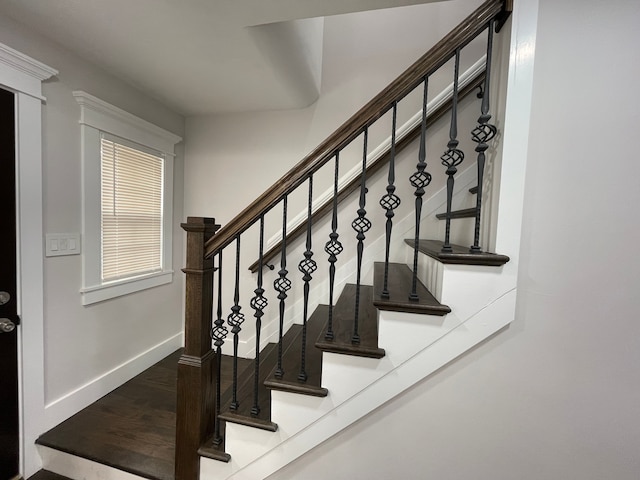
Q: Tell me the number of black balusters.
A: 11